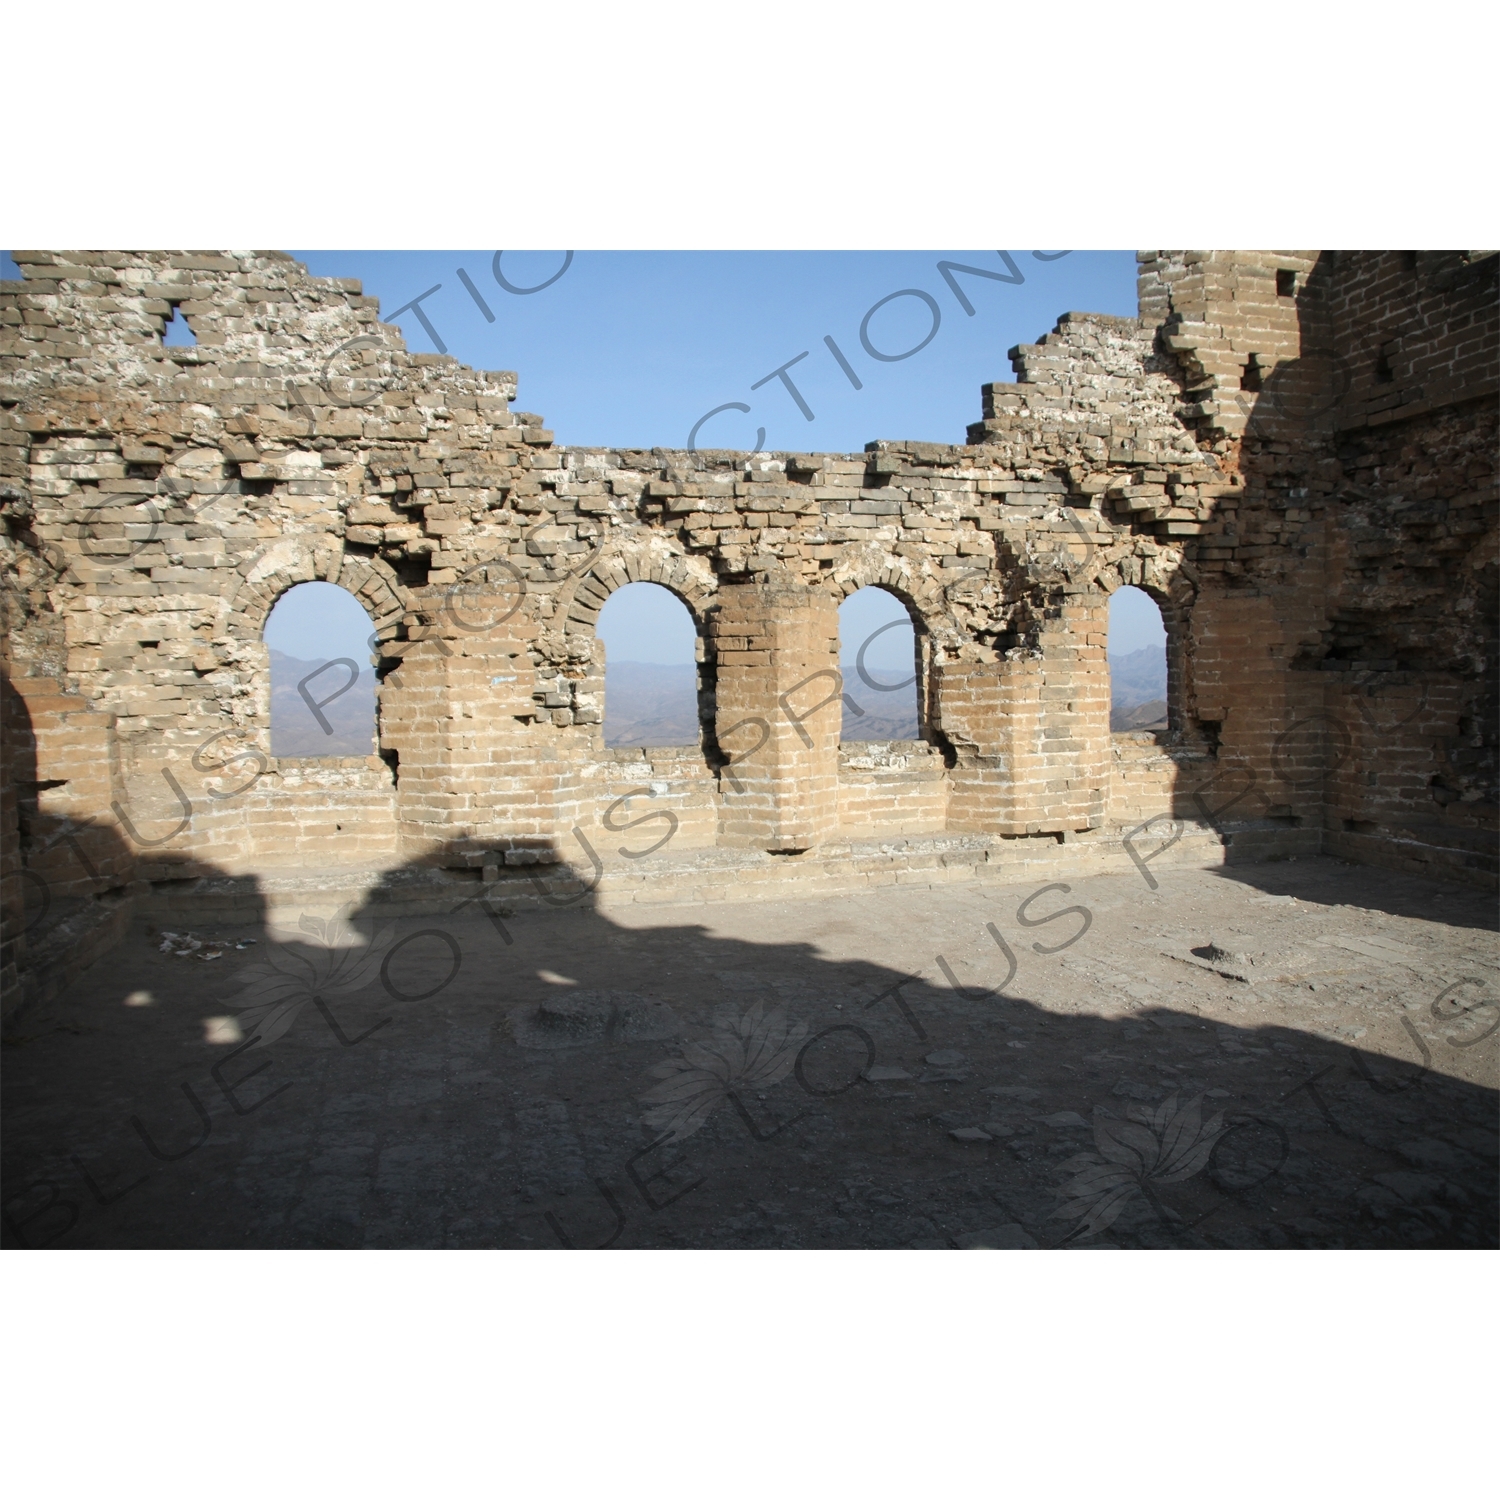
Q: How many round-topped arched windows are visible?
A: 4